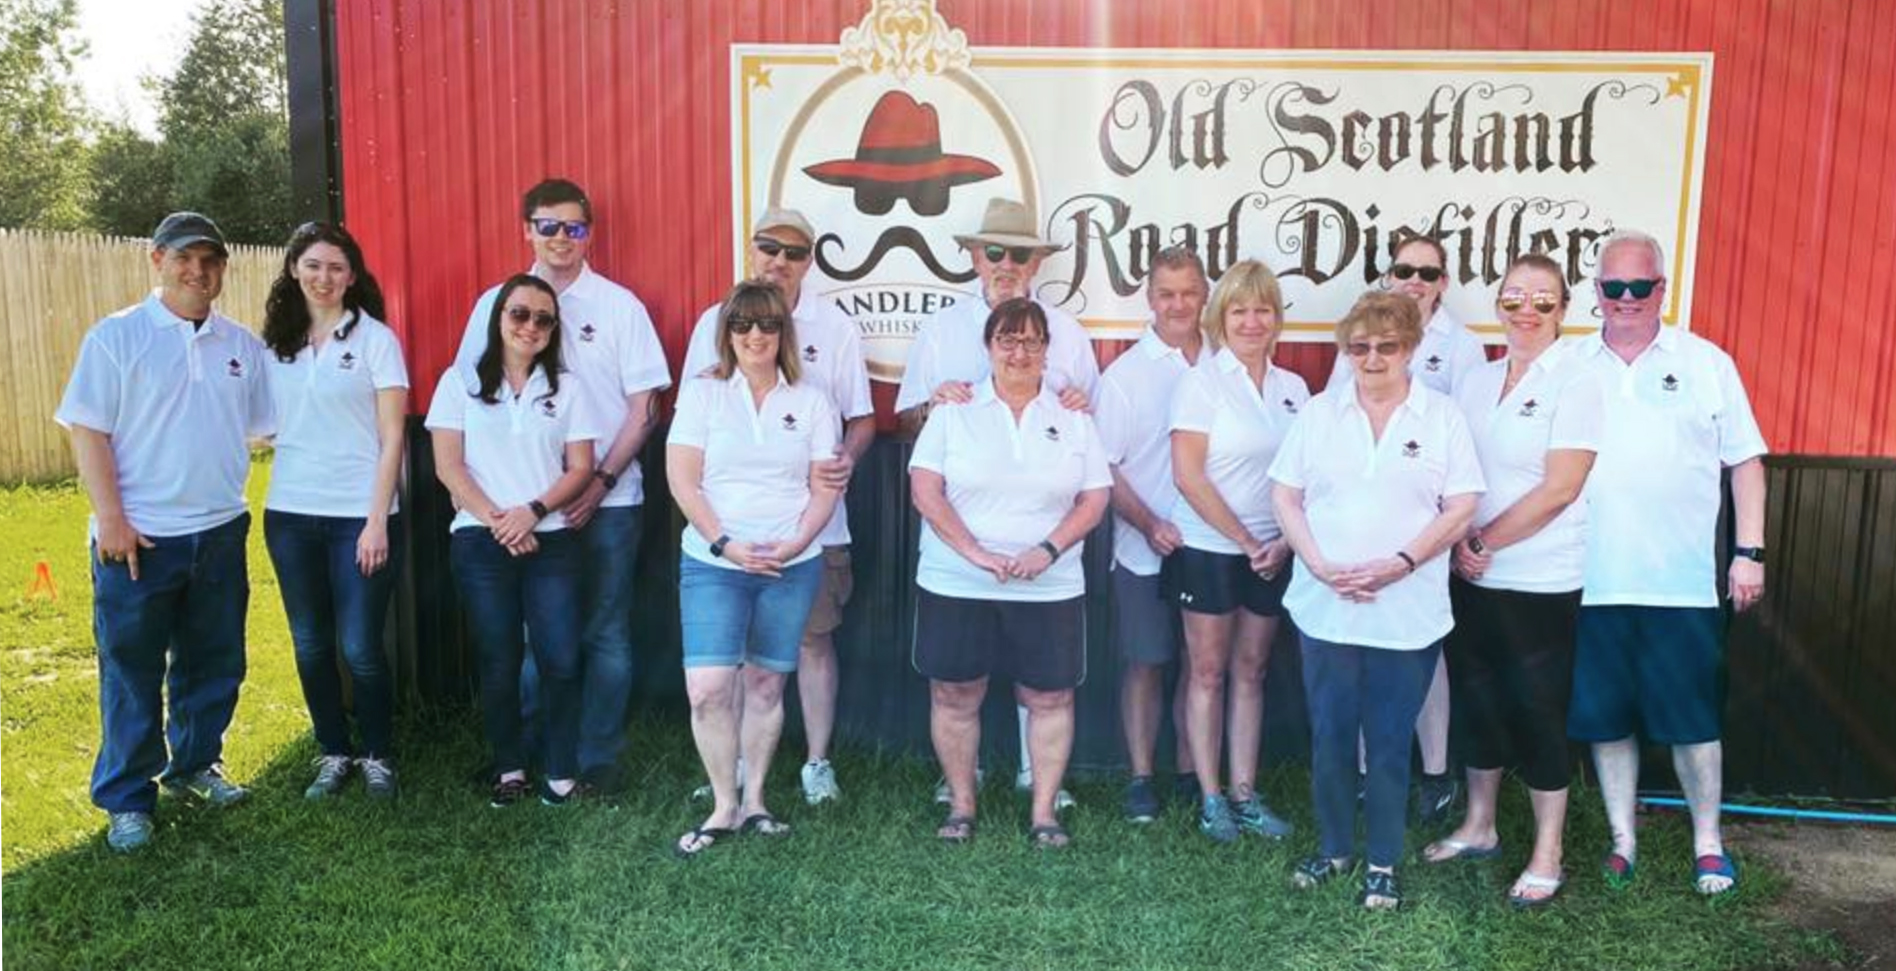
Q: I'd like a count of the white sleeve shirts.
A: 14